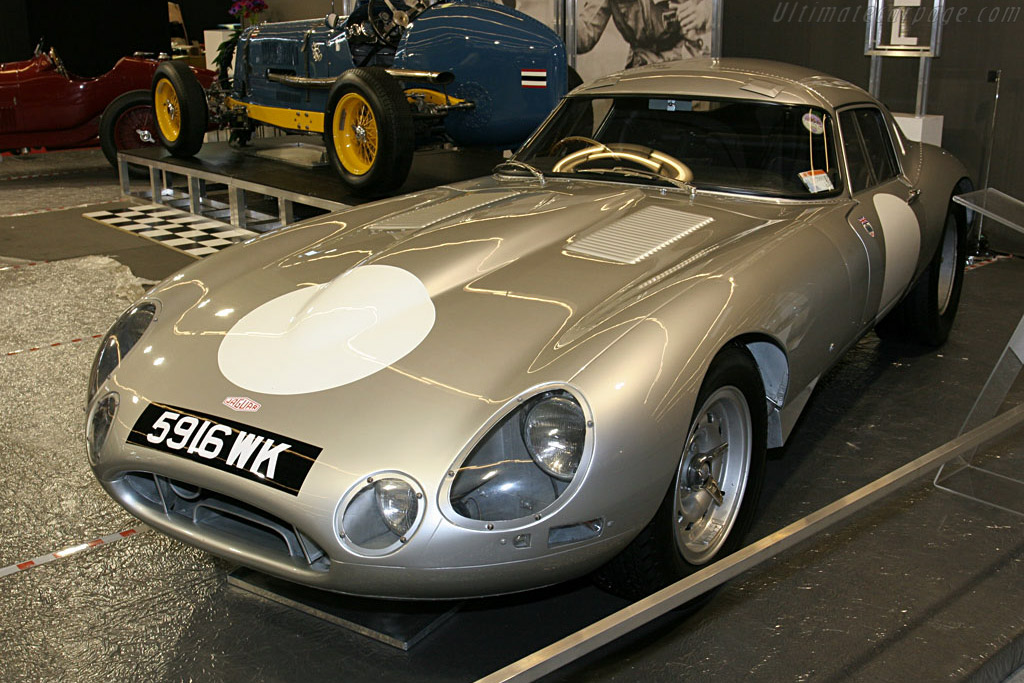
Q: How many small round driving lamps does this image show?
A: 2